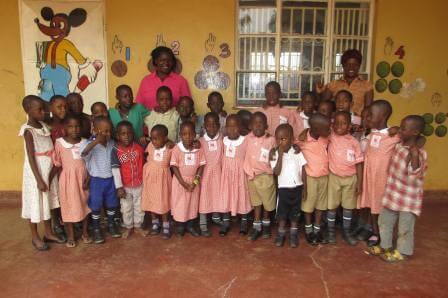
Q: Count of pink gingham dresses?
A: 6